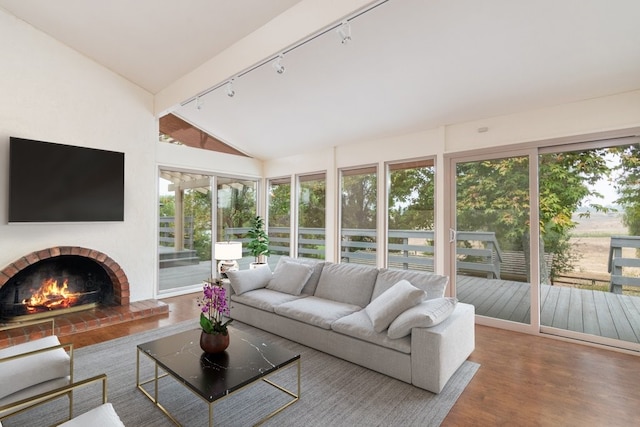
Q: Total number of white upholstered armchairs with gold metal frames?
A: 2